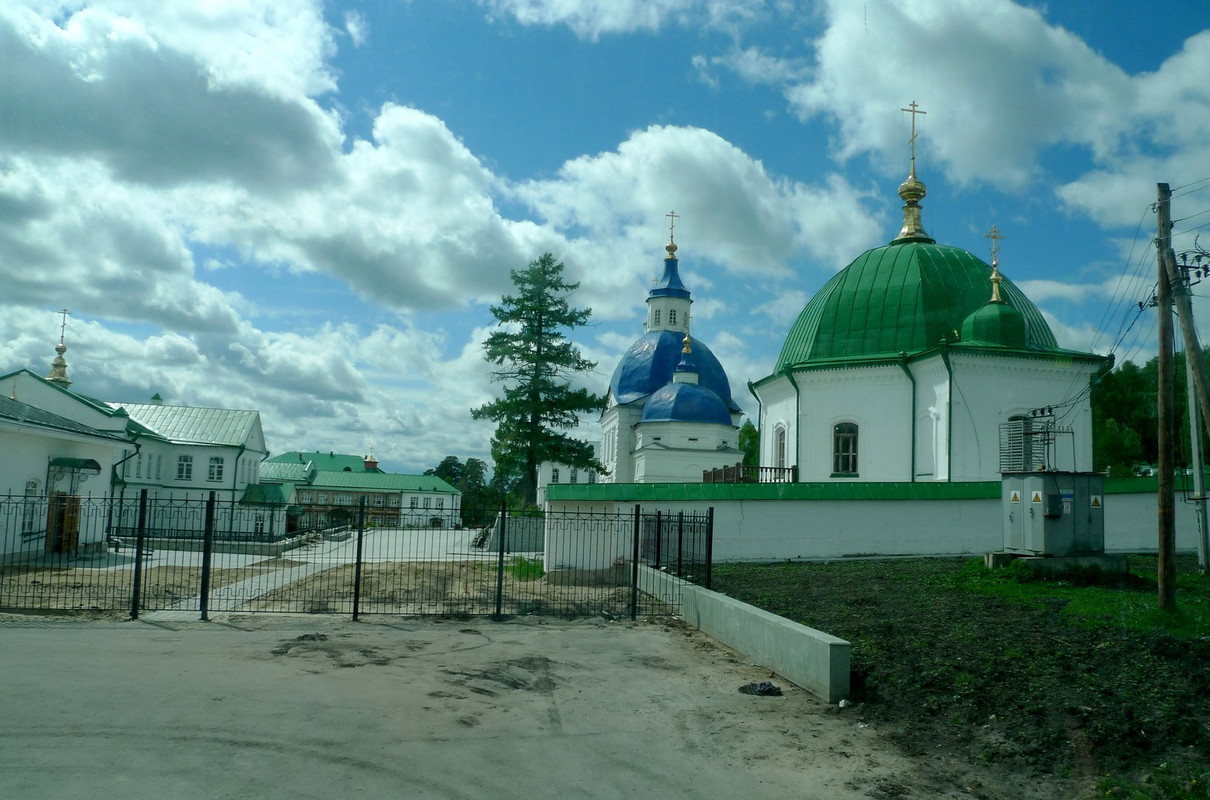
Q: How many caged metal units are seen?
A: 1